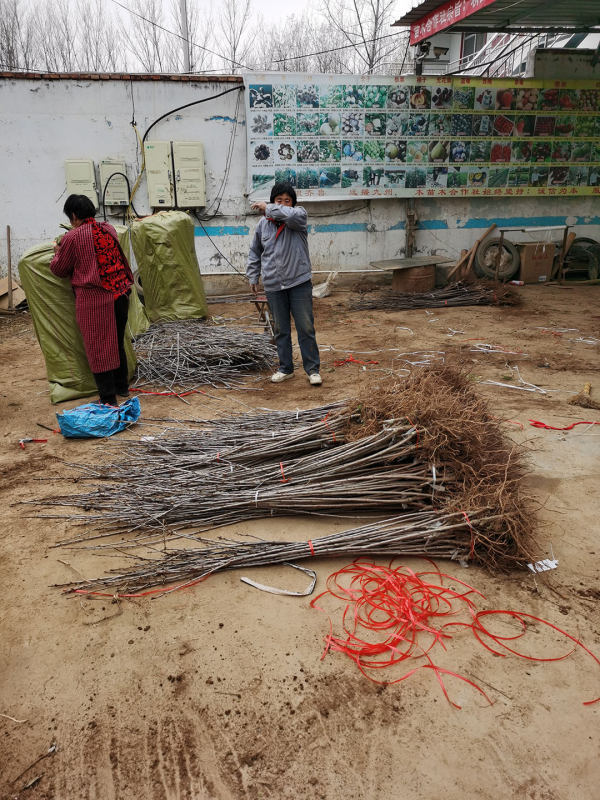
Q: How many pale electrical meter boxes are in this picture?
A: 4